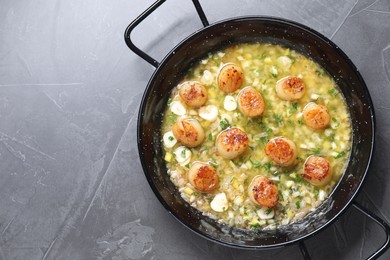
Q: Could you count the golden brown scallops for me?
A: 11